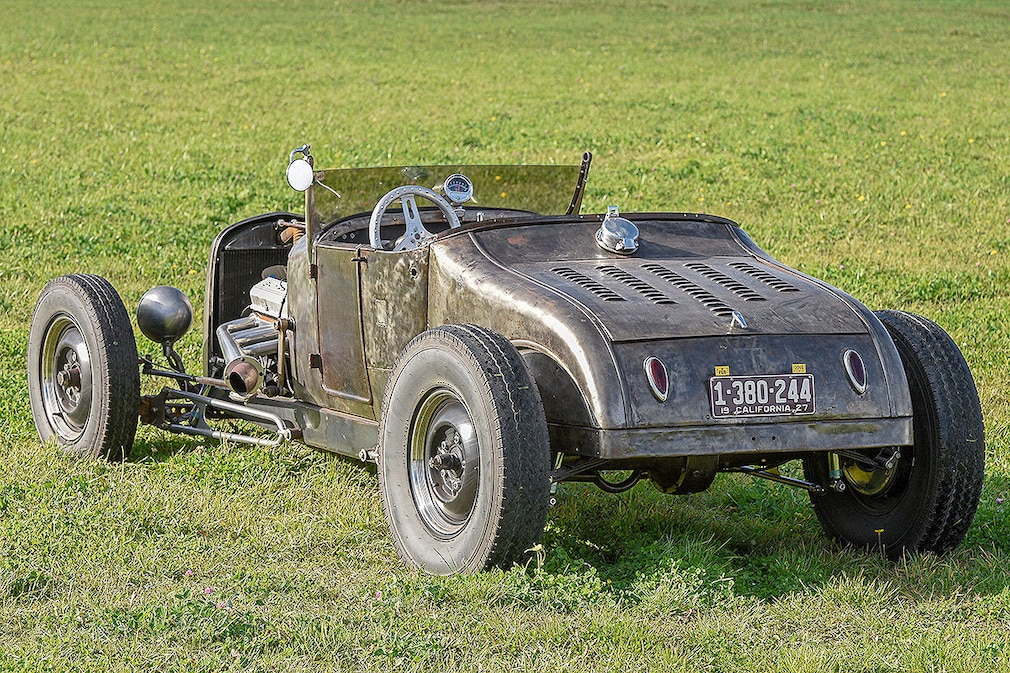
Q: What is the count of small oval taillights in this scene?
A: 2